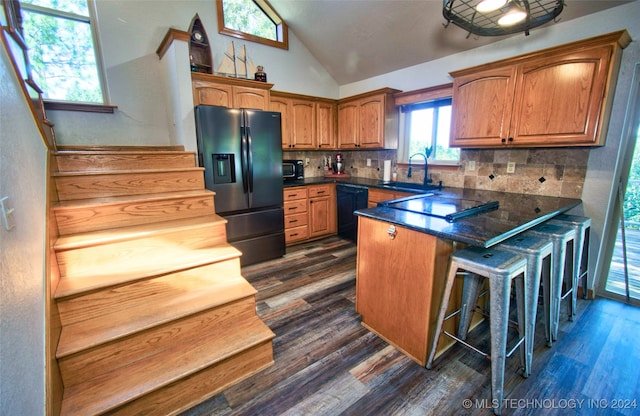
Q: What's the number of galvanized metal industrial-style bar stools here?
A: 4